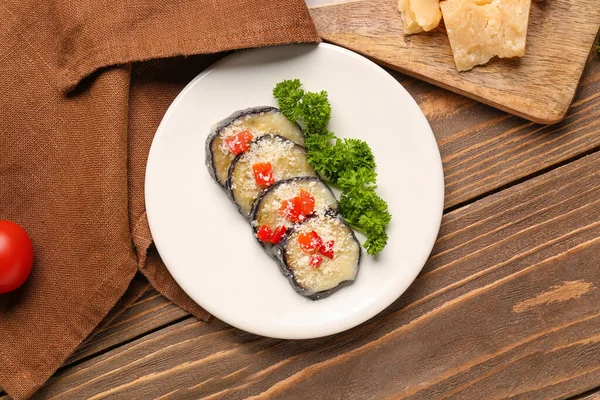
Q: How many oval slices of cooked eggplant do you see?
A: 4